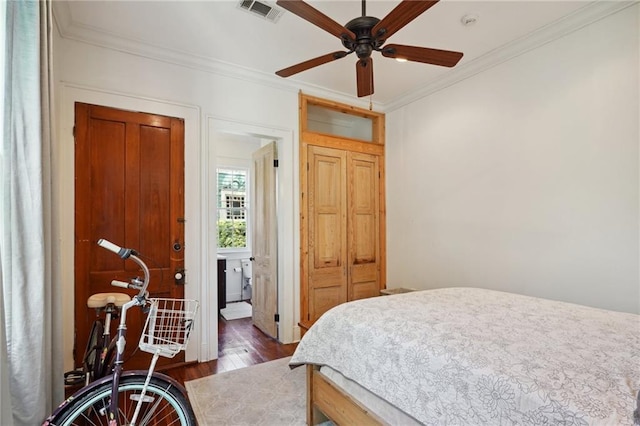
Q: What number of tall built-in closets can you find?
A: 1